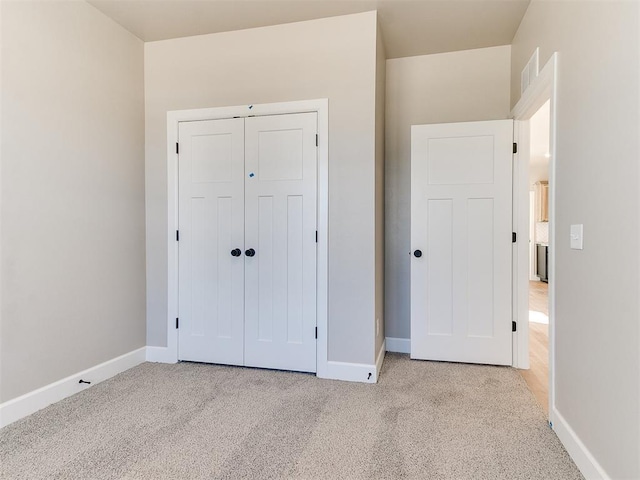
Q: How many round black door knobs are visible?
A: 3